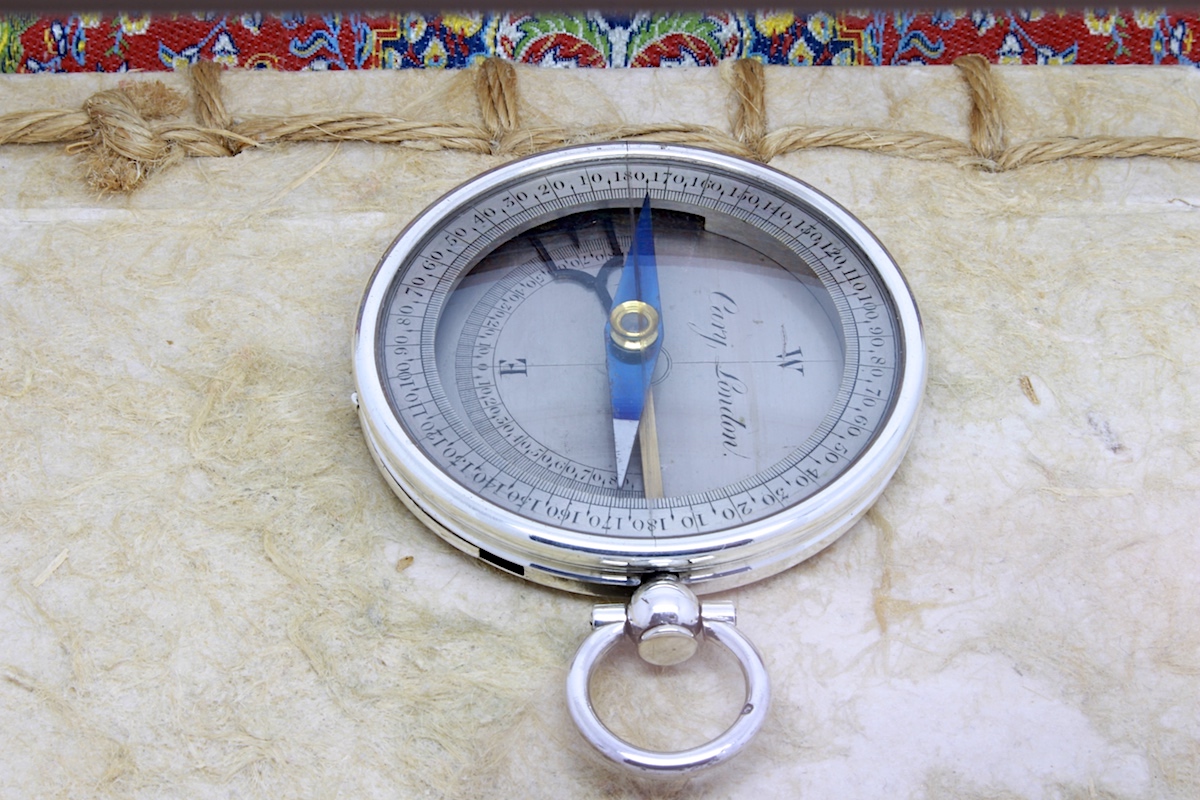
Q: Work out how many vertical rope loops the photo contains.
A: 4